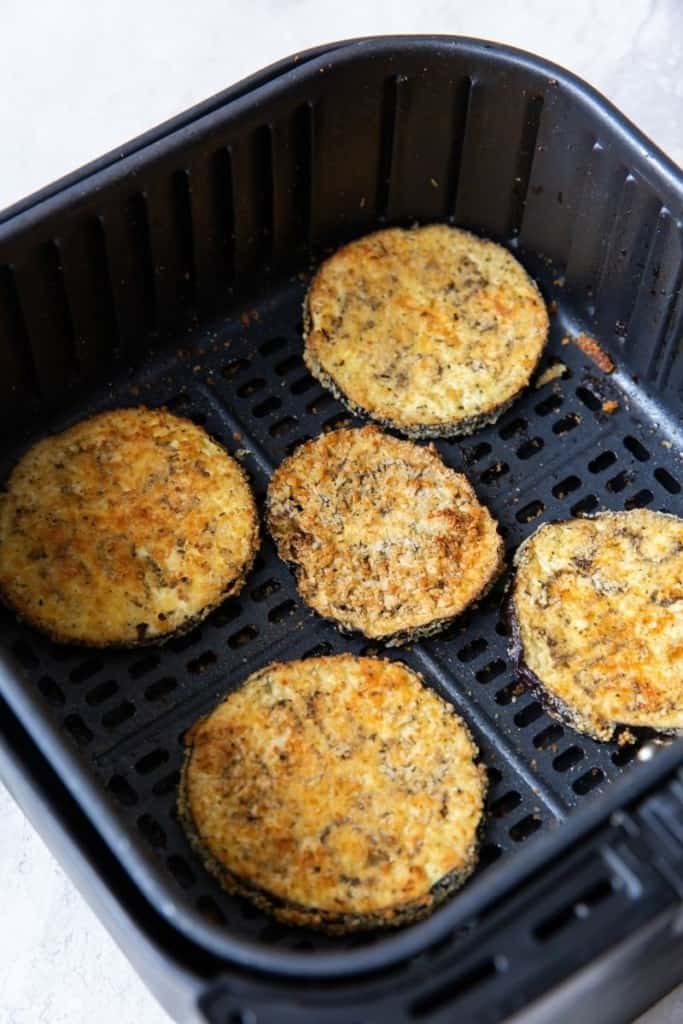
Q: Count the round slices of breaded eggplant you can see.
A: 5